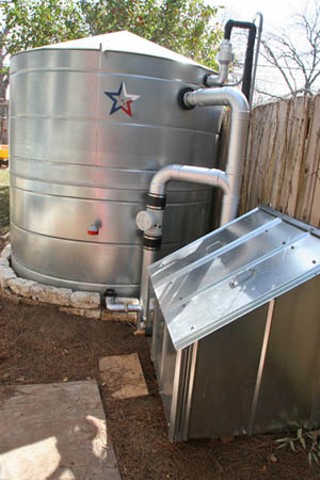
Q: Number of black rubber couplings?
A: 2